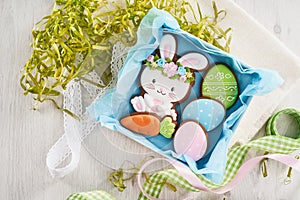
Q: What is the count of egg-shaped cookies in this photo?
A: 3